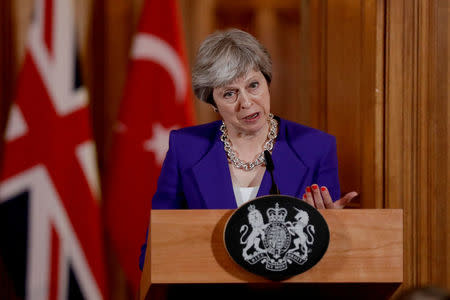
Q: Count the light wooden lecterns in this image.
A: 1